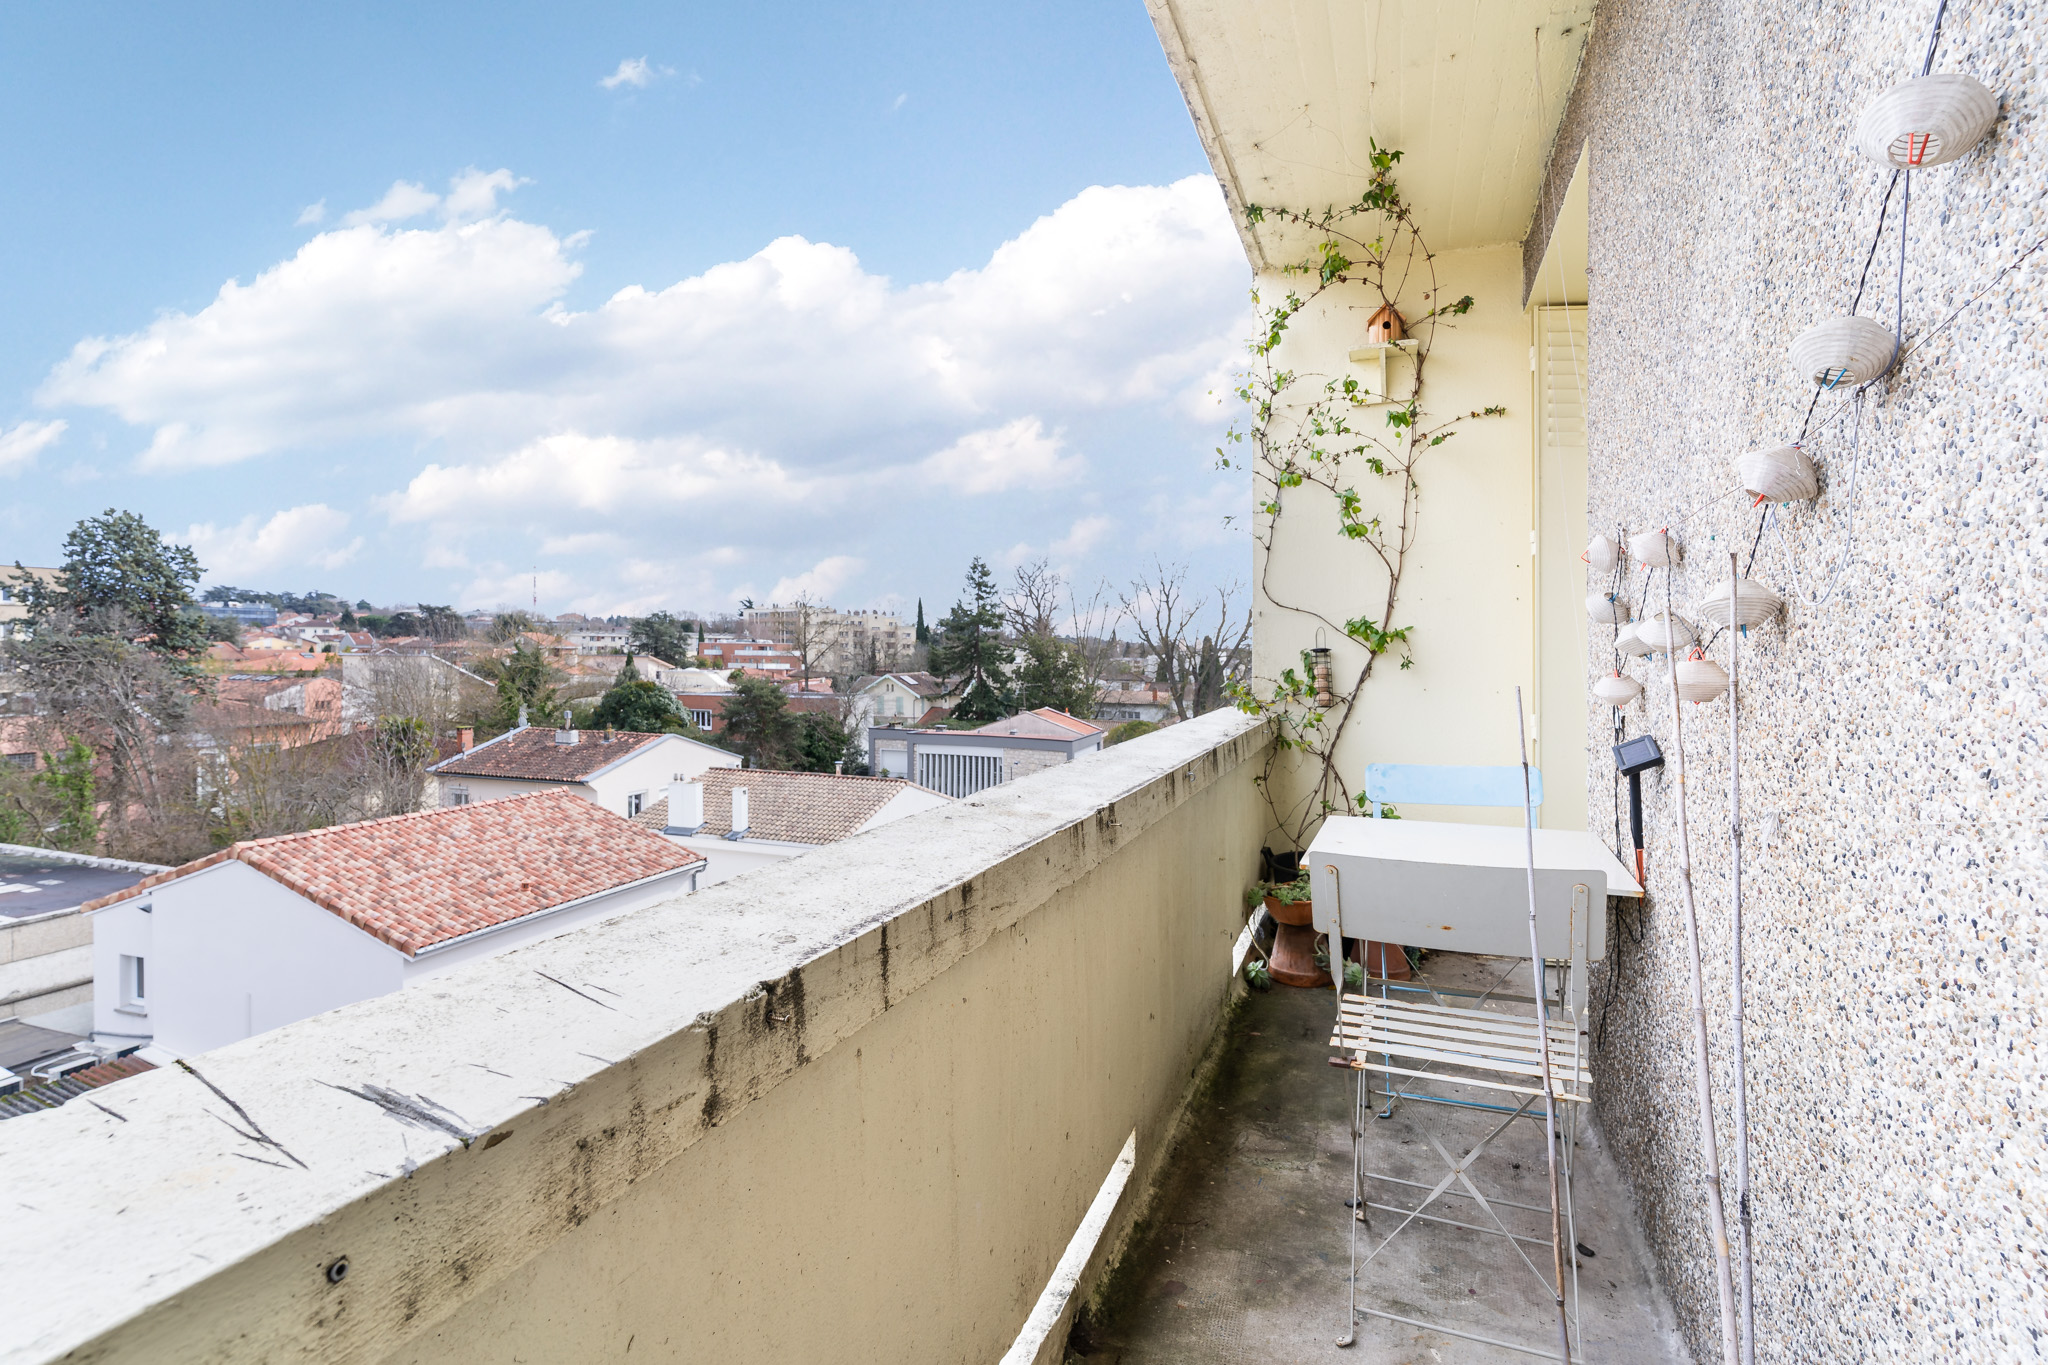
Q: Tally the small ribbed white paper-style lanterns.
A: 11